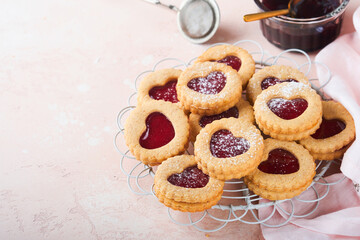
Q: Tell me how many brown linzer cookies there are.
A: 11